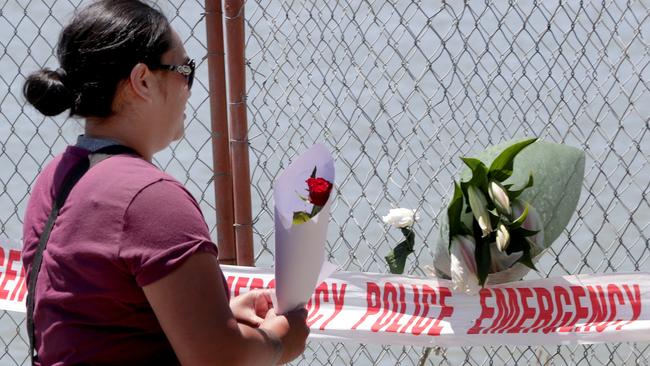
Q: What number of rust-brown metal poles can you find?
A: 2